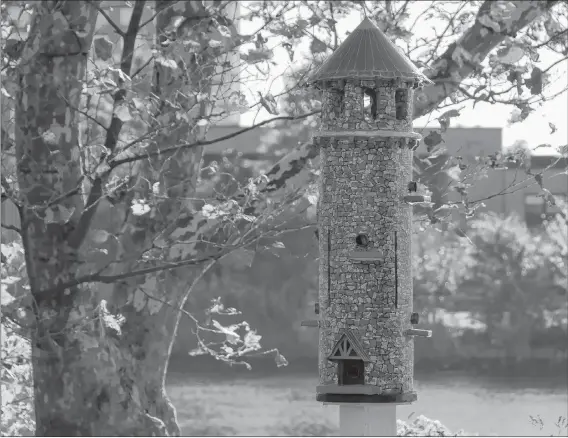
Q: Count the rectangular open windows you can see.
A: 3